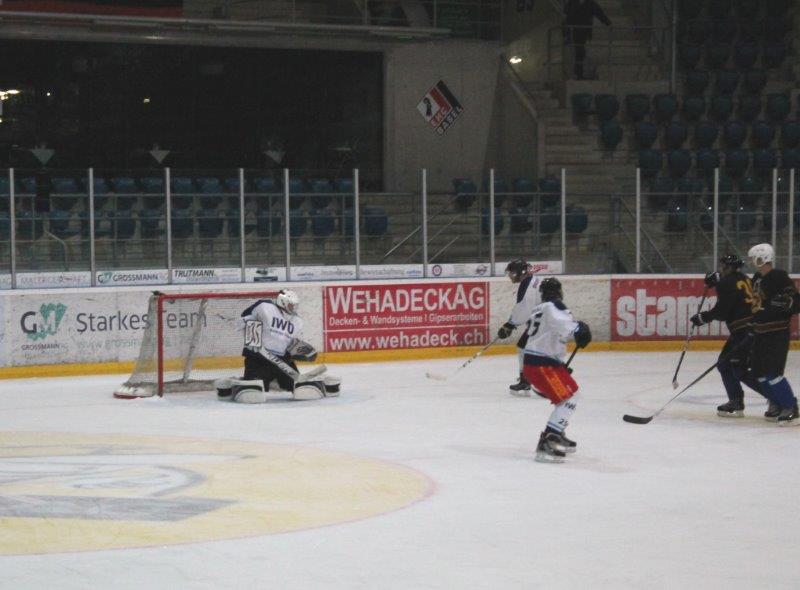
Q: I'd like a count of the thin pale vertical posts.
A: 13